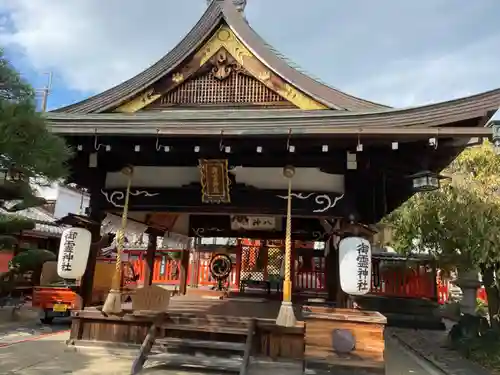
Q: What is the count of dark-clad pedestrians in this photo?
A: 0